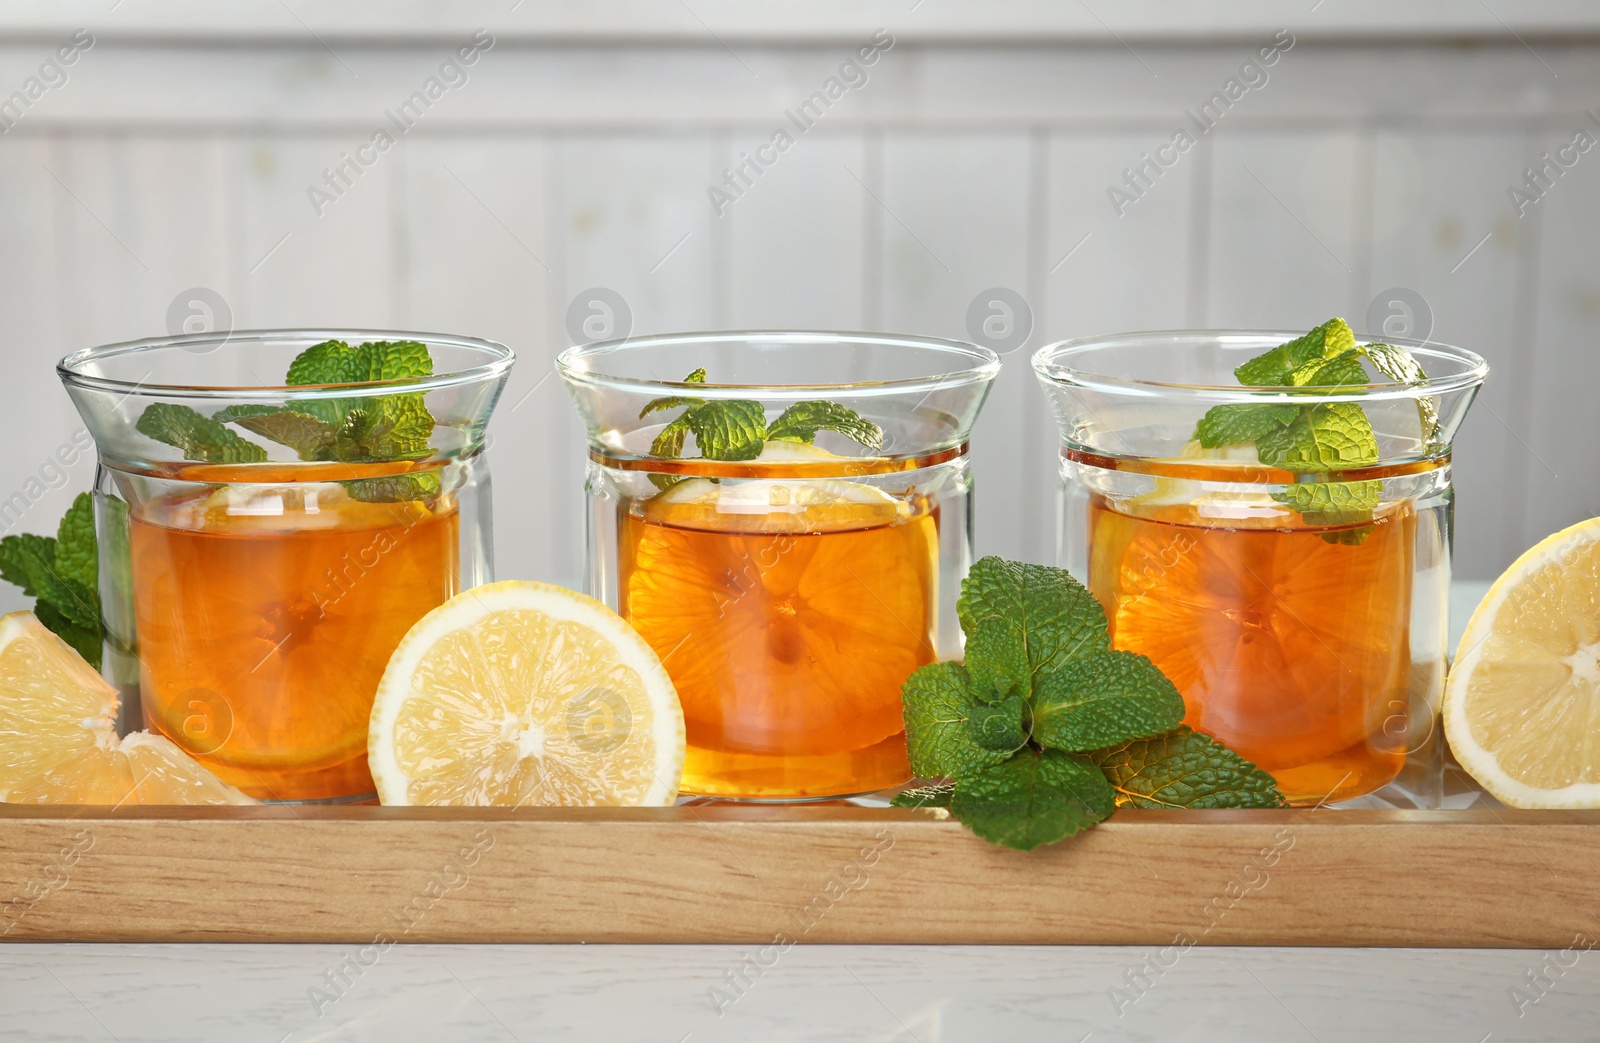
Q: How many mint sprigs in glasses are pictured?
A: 3